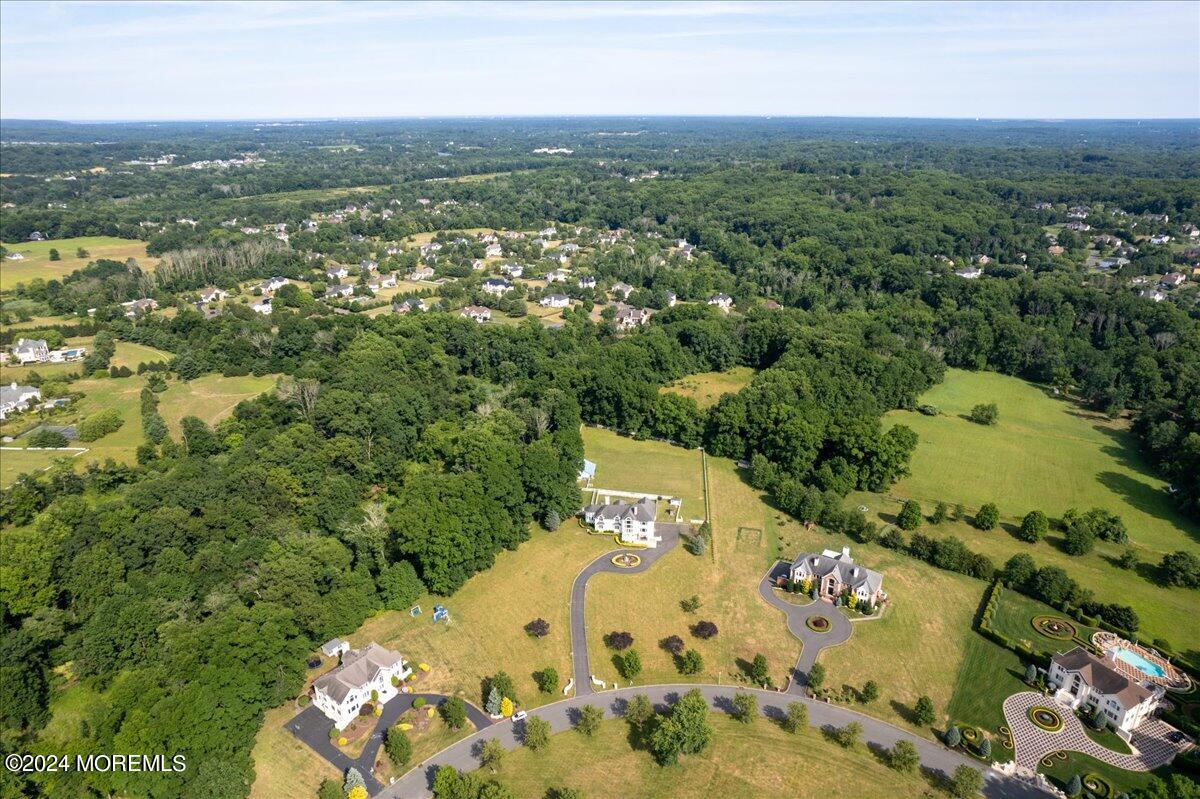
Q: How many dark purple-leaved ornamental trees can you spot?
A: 4